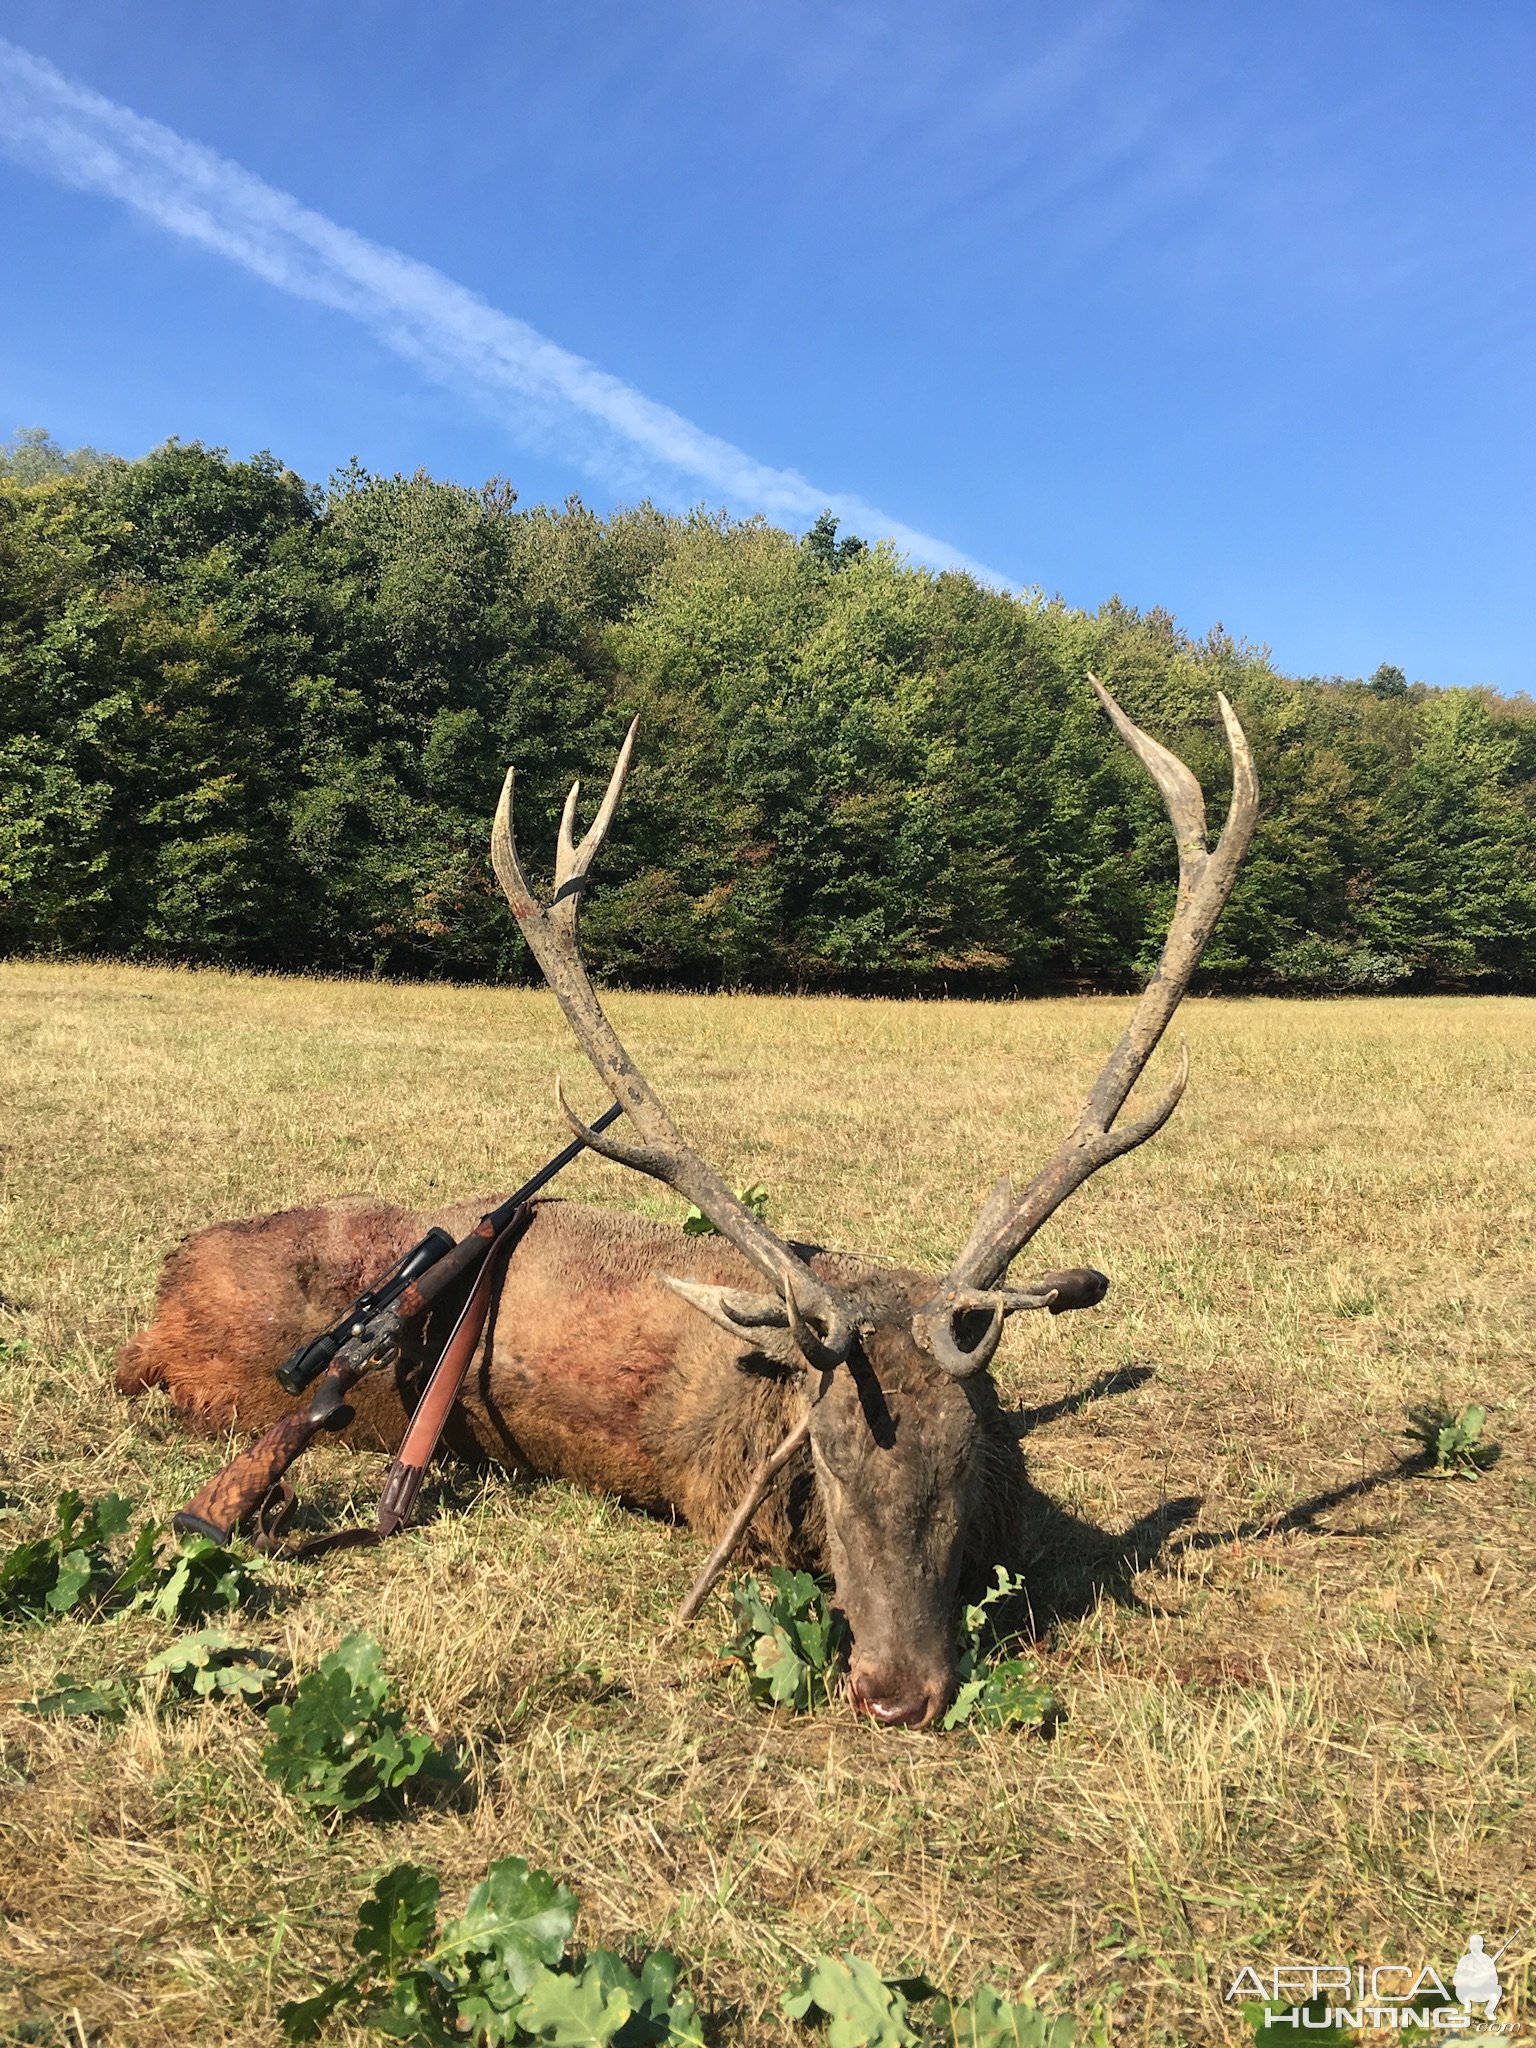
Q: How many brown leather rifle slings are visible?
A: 1